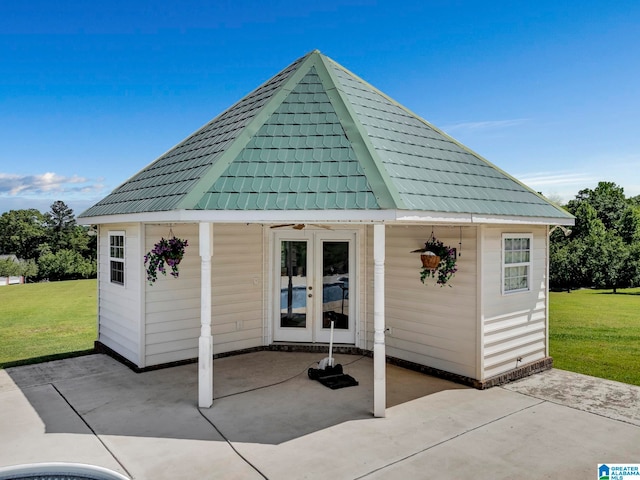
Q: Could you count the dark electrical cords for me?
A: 1